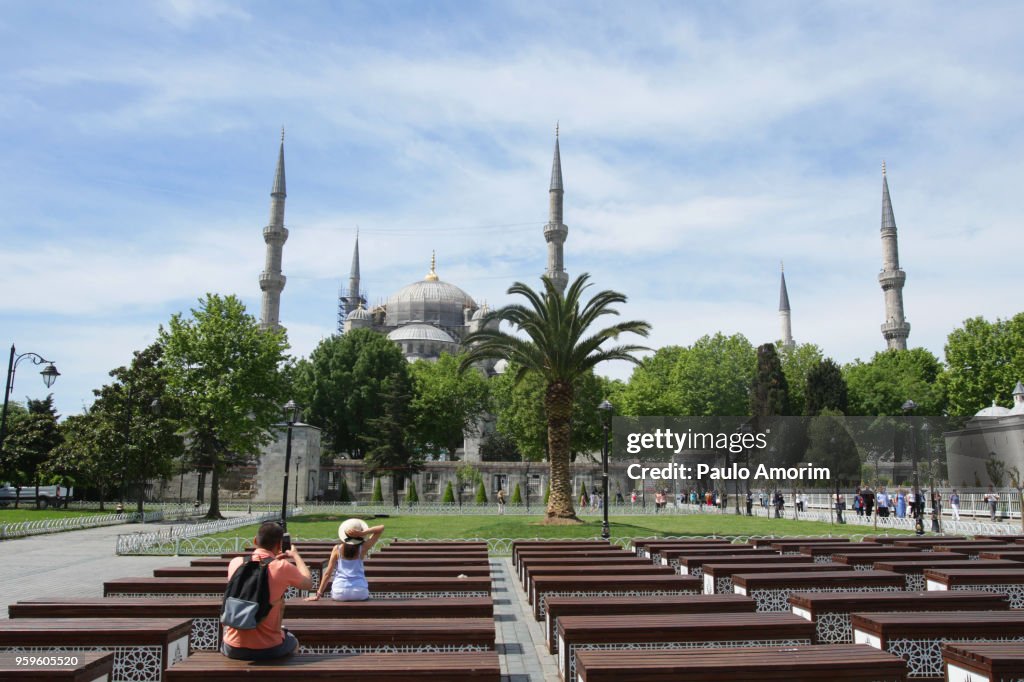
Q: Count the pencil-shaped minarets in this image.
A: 5